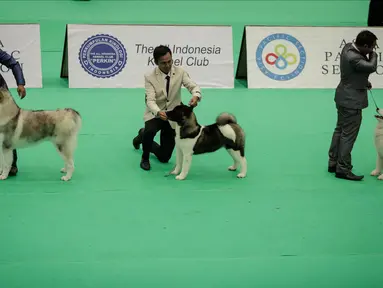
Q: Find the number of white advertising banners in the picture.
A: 3